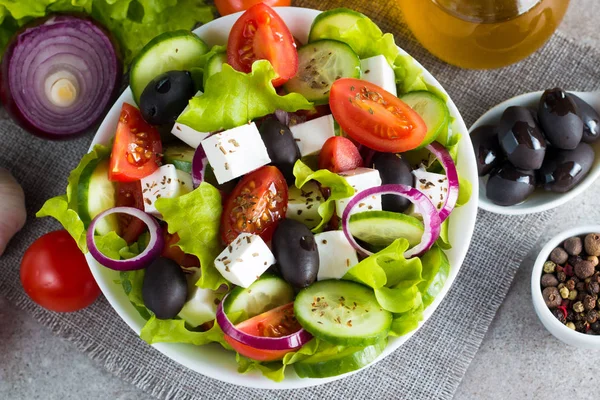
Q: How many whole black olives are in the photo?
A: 11